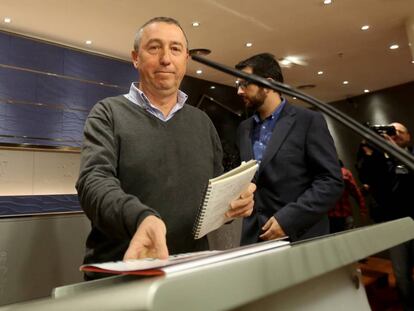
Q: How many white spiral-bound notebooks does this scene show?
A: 1